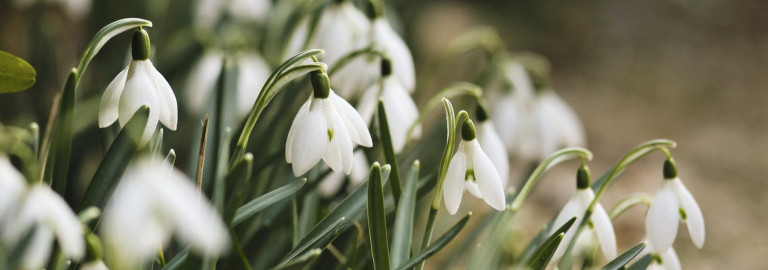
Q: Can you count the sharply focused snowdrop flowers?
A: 5